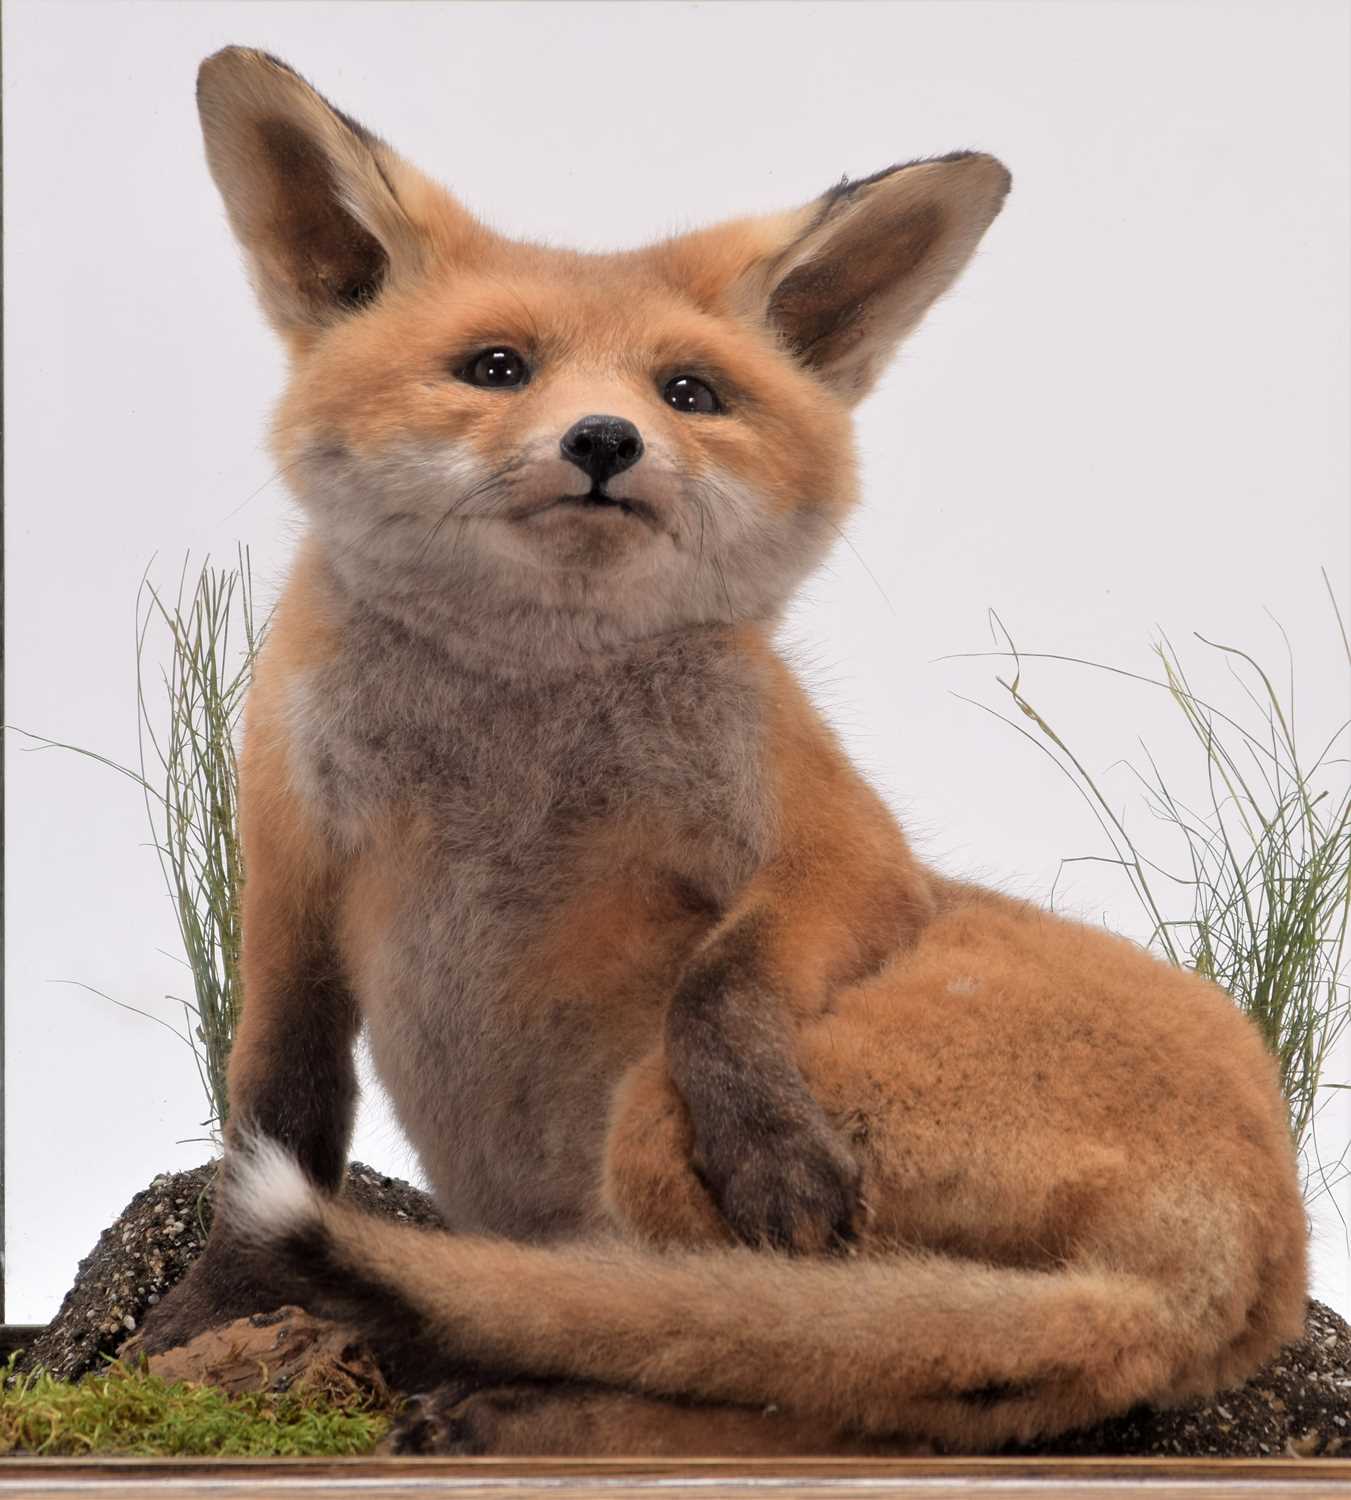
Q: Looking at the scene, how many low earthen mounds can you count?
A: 2